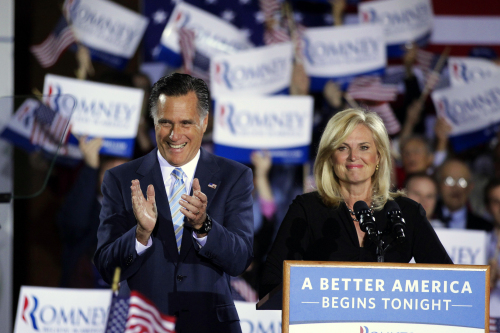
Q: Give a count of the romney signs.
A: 13